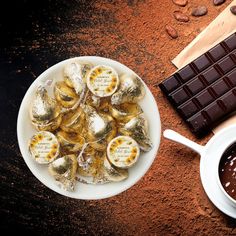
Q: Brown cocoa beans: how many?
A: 6